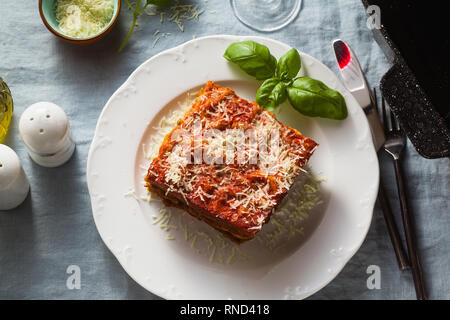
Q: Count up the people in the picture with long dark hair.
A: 0